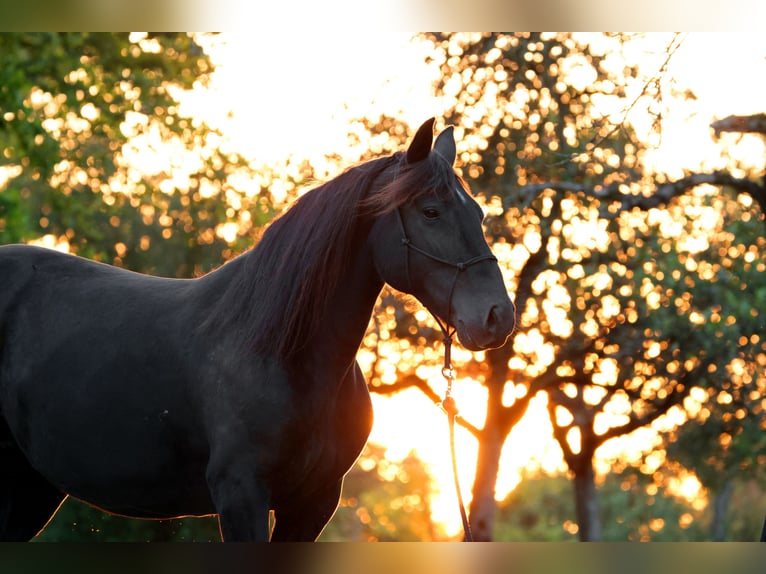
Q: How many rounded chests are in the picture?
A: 1